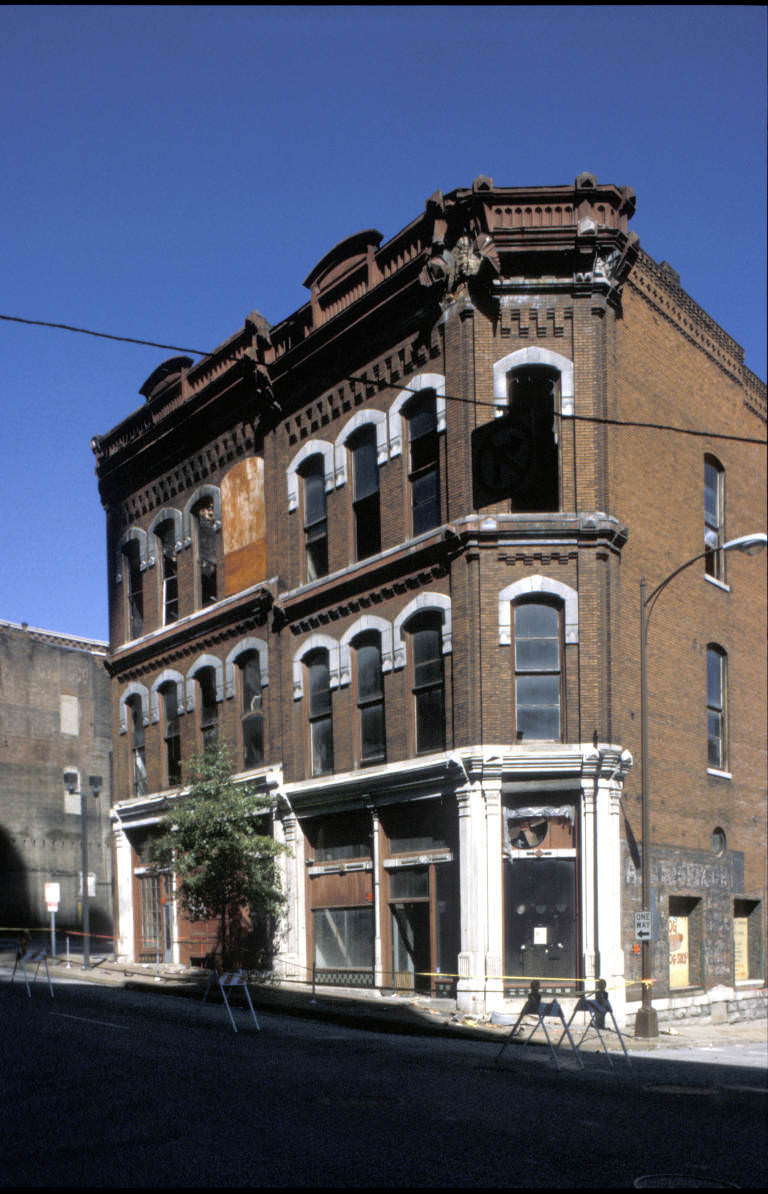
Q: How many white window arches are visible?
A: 15